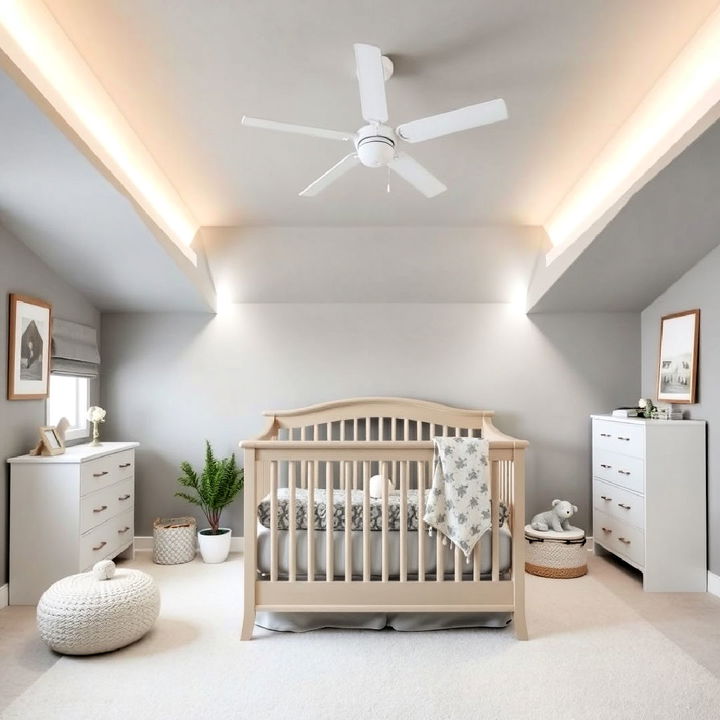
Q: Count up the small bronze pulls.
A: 14